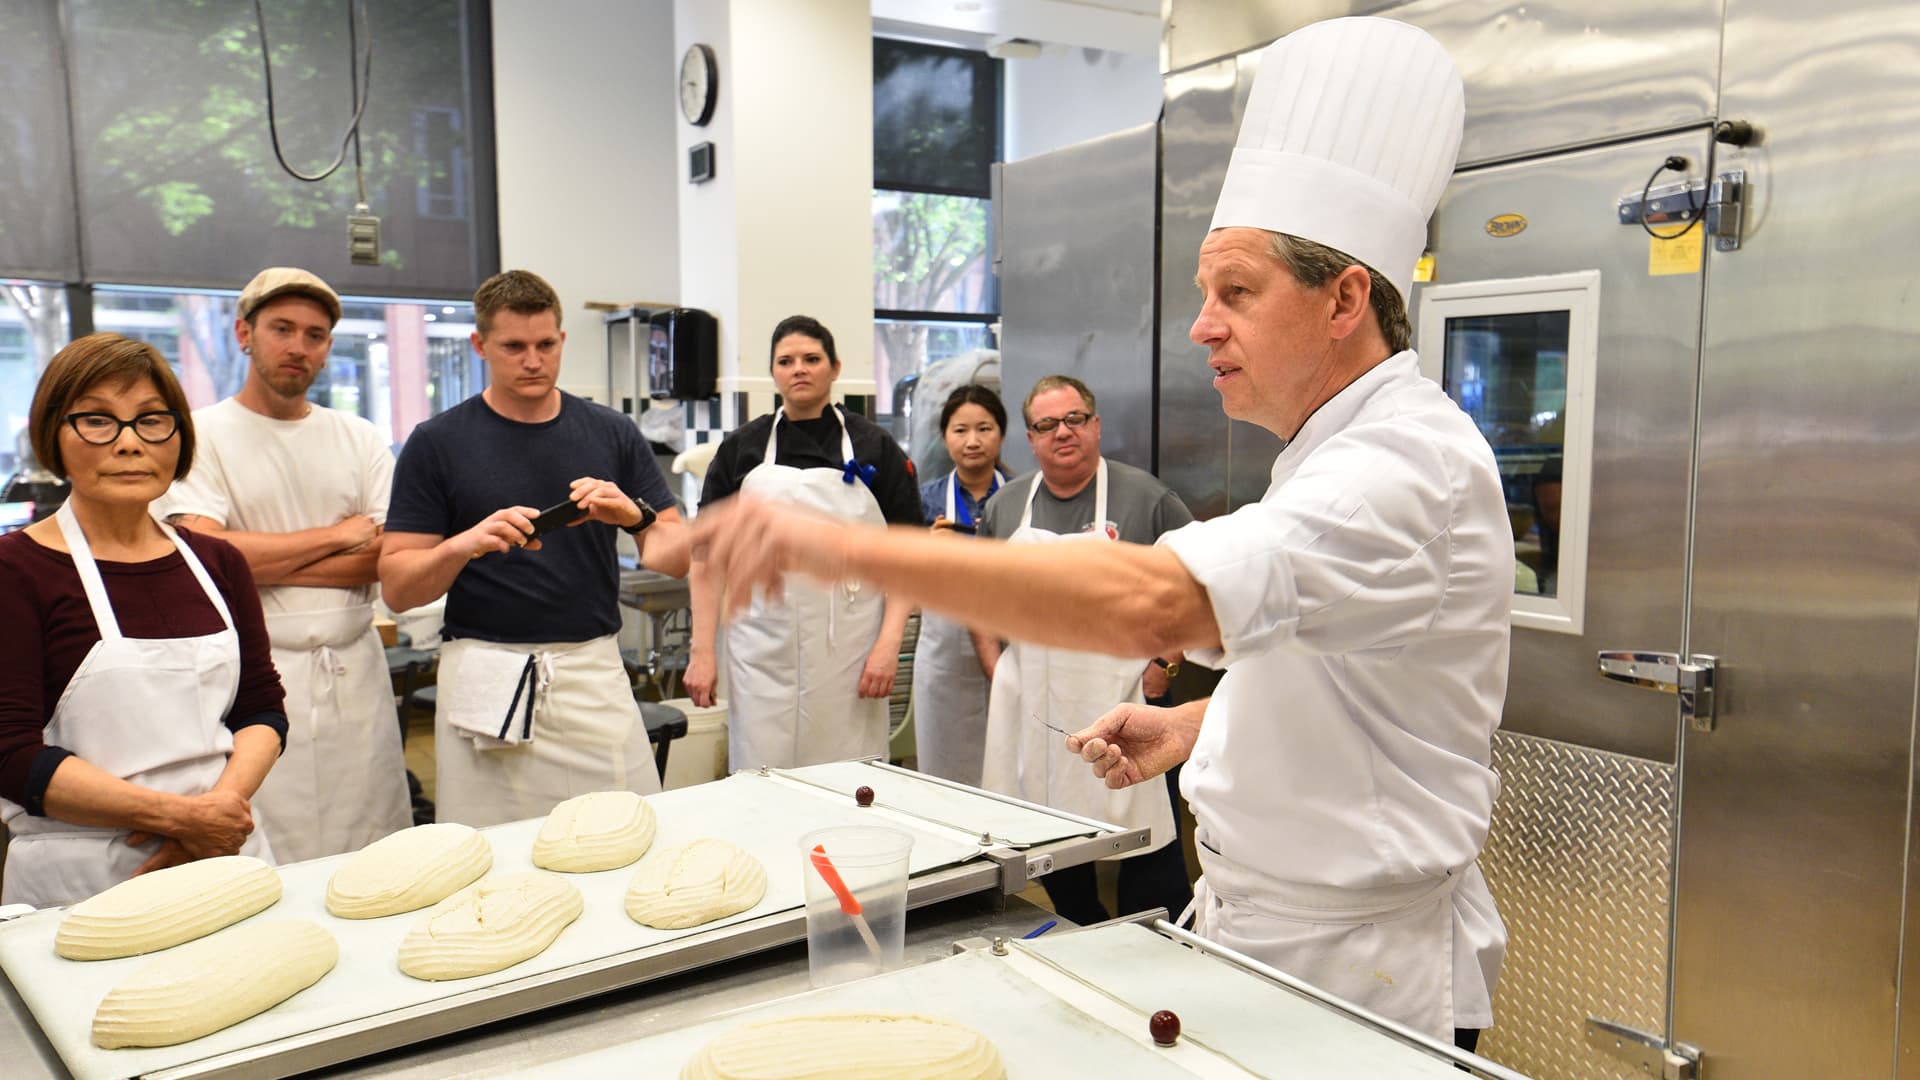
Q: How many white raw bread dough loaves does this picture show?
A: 7